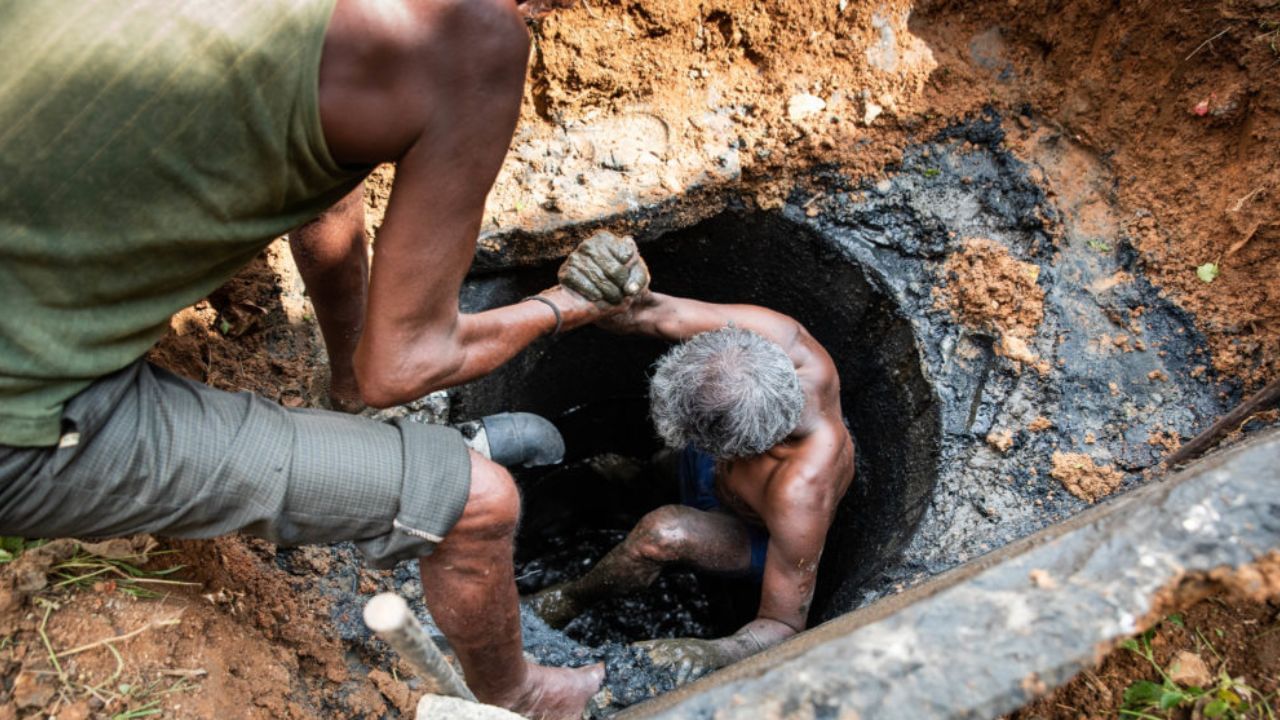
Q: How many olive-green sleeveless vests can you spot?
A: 1